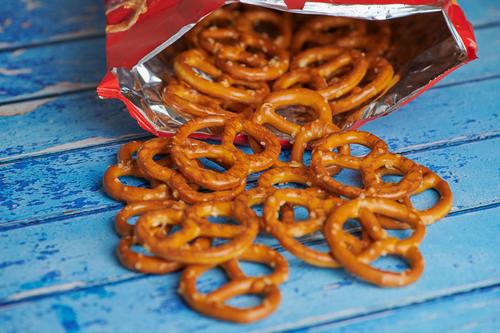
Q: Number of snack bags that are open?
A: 1